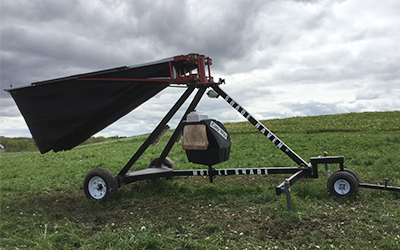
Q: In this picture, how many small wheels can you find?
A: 2